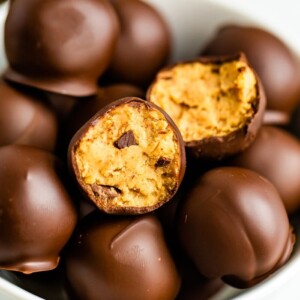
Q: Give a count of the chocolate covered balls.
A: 11